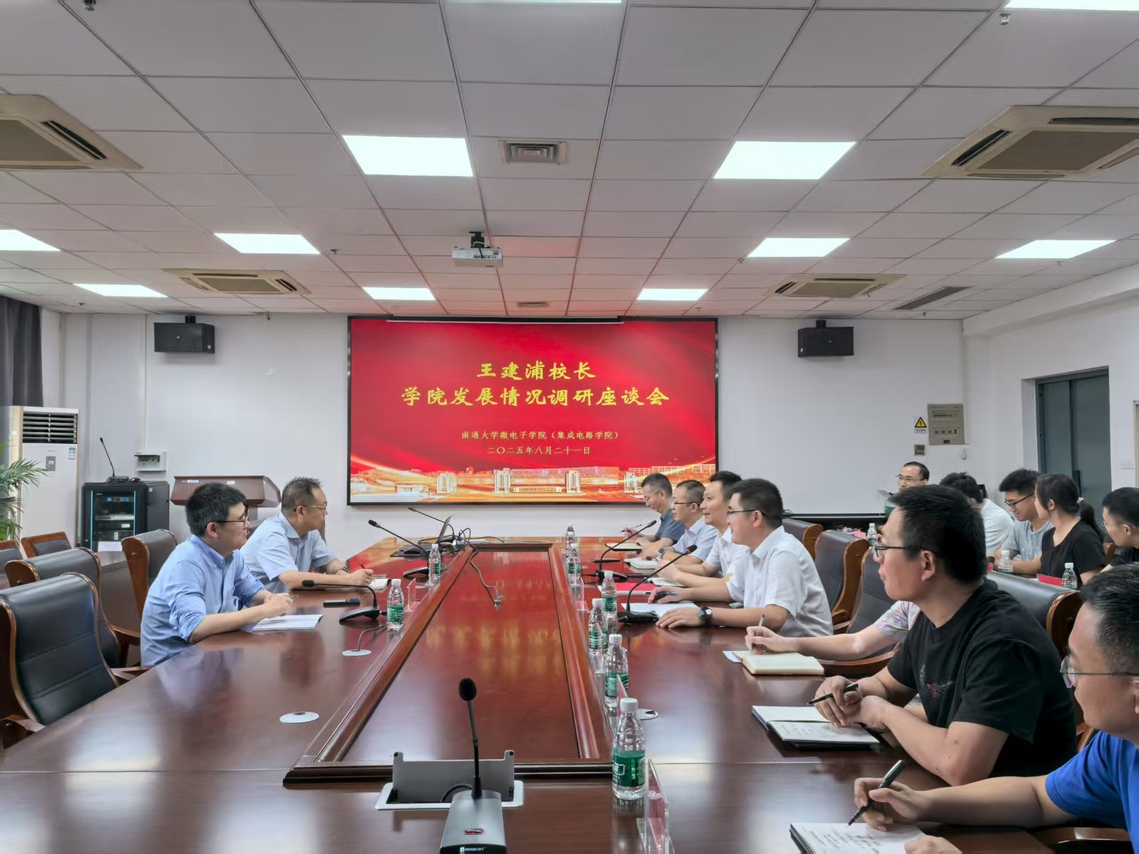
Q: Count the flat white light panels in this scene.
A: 11